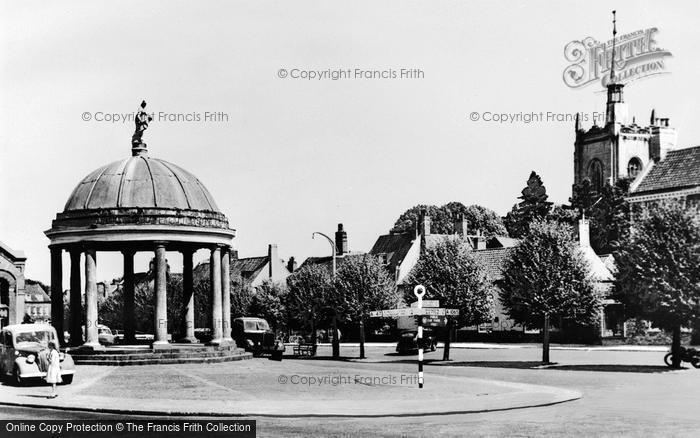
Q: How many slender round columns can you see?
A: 8